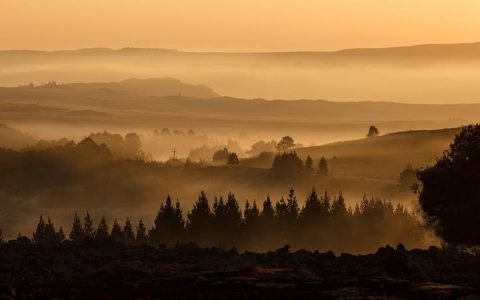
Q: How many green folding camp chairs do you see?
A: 0